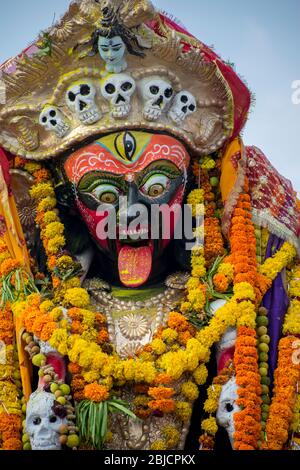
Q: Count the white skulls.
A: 7